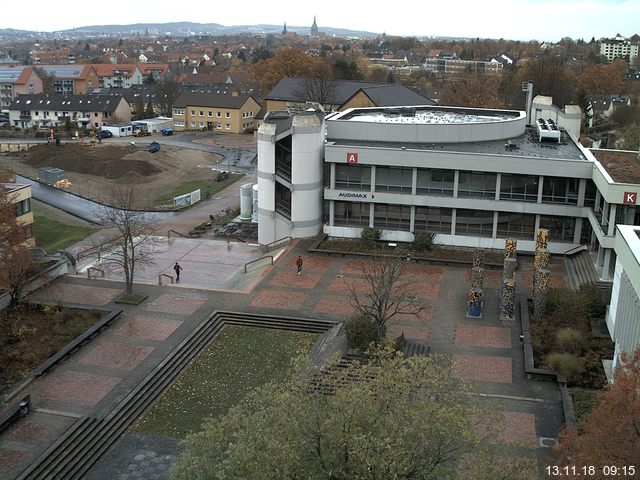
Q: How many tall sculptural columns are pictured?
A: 3